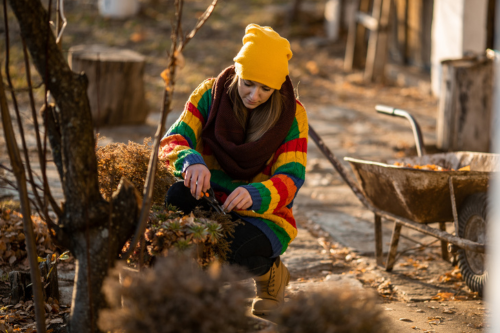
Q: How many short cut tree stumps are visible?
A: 2